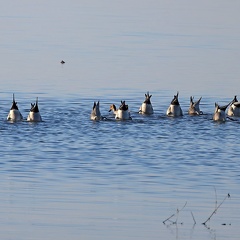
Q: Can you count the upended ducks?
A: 9